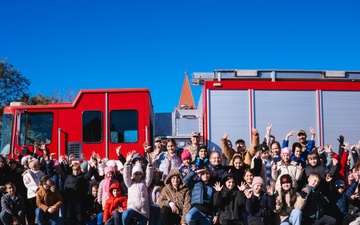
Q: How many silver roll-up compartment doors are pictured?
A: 3